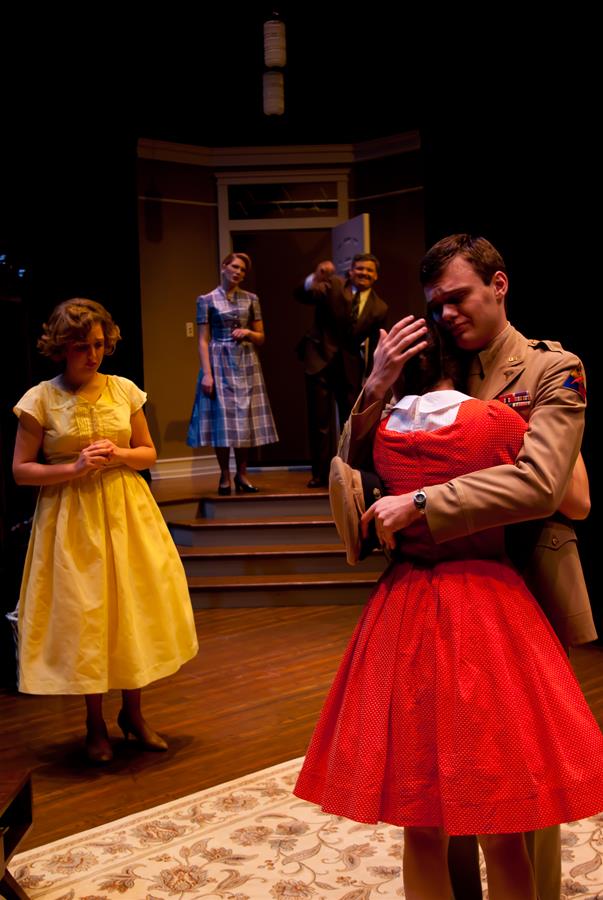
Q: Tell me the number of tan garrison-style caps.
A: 1